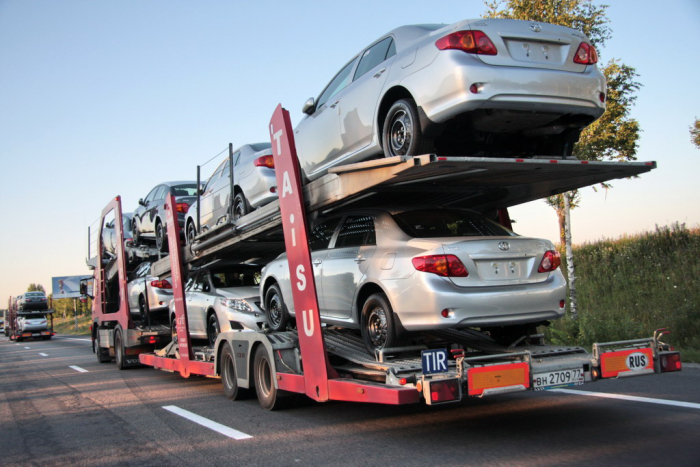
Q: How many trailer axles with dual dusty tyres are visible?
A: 2